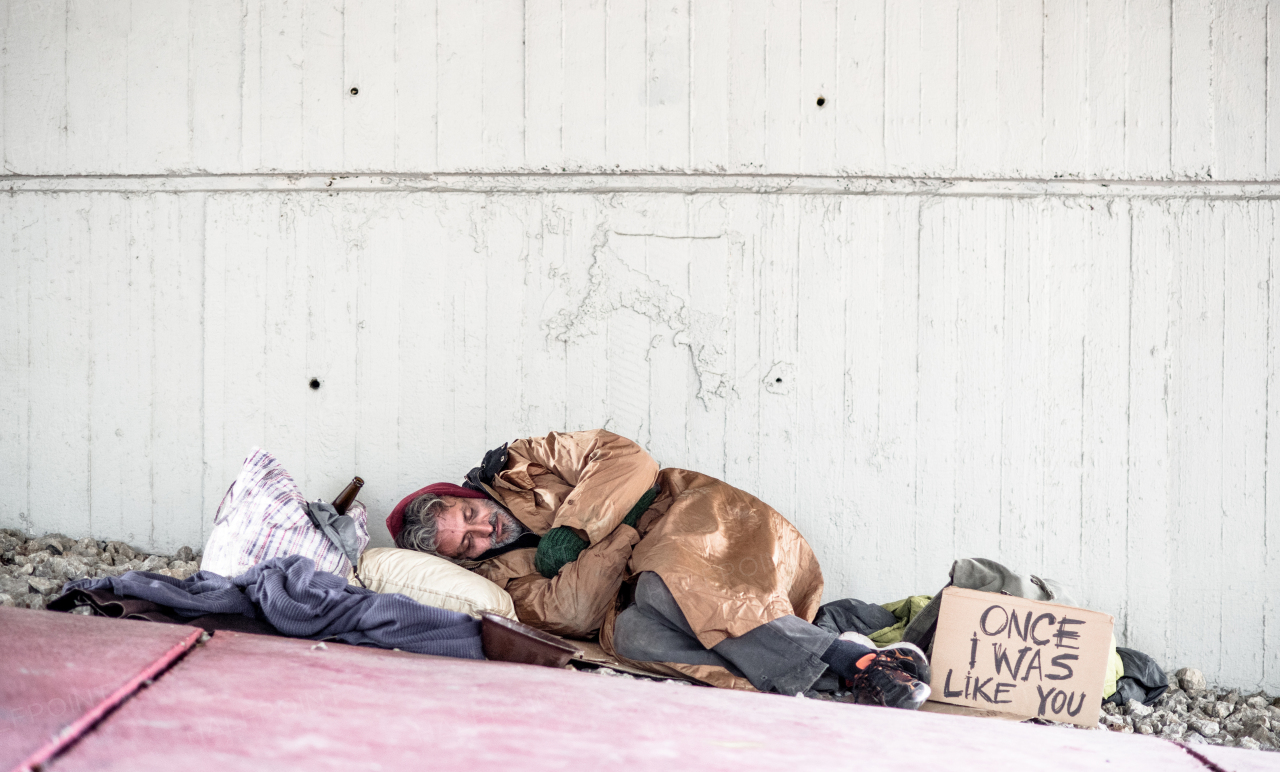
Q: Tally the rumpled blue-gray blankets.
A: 1